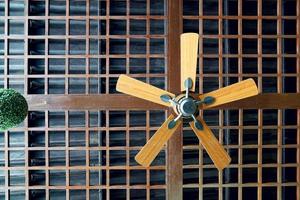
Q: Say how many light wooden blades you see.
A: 5